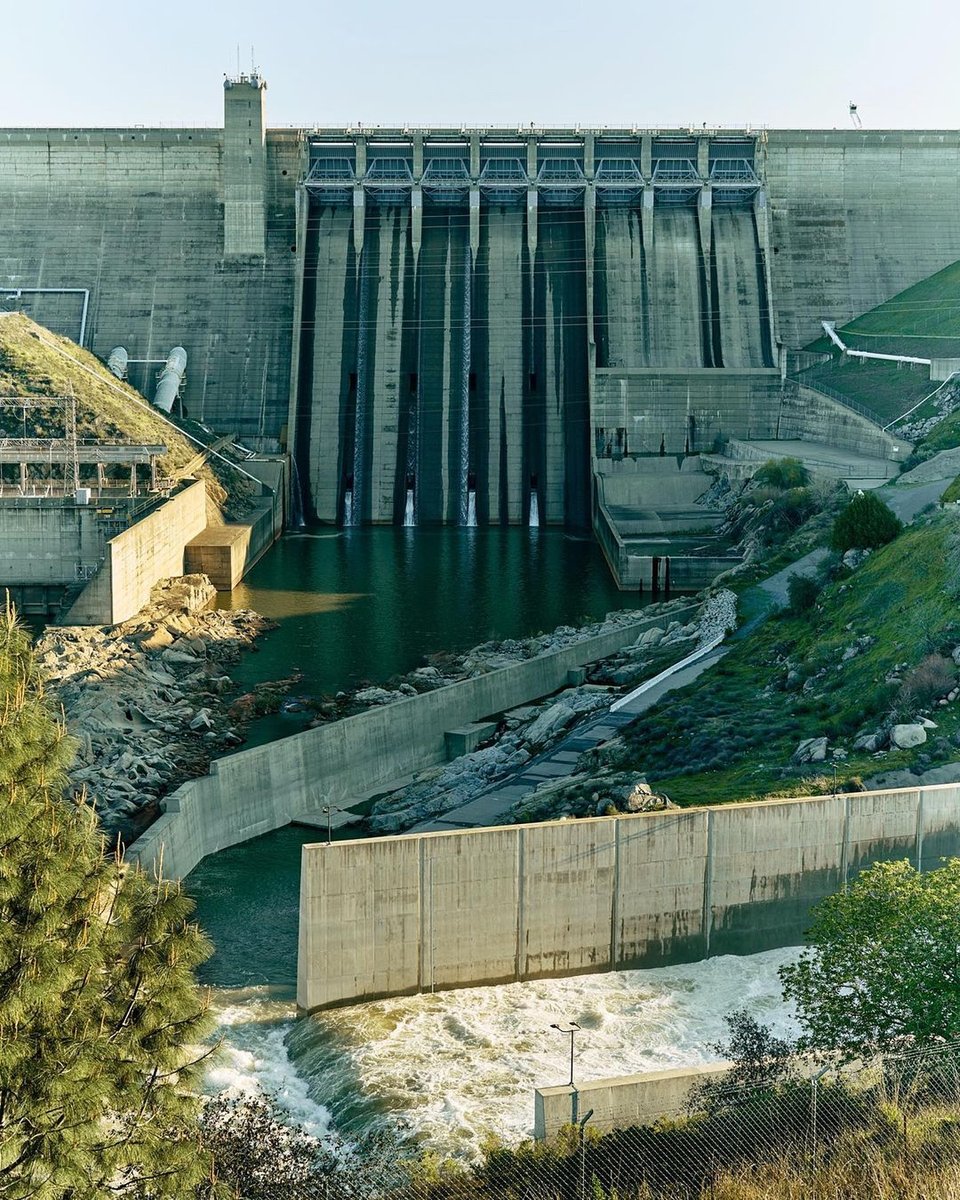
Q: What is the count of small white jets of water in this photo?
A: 4